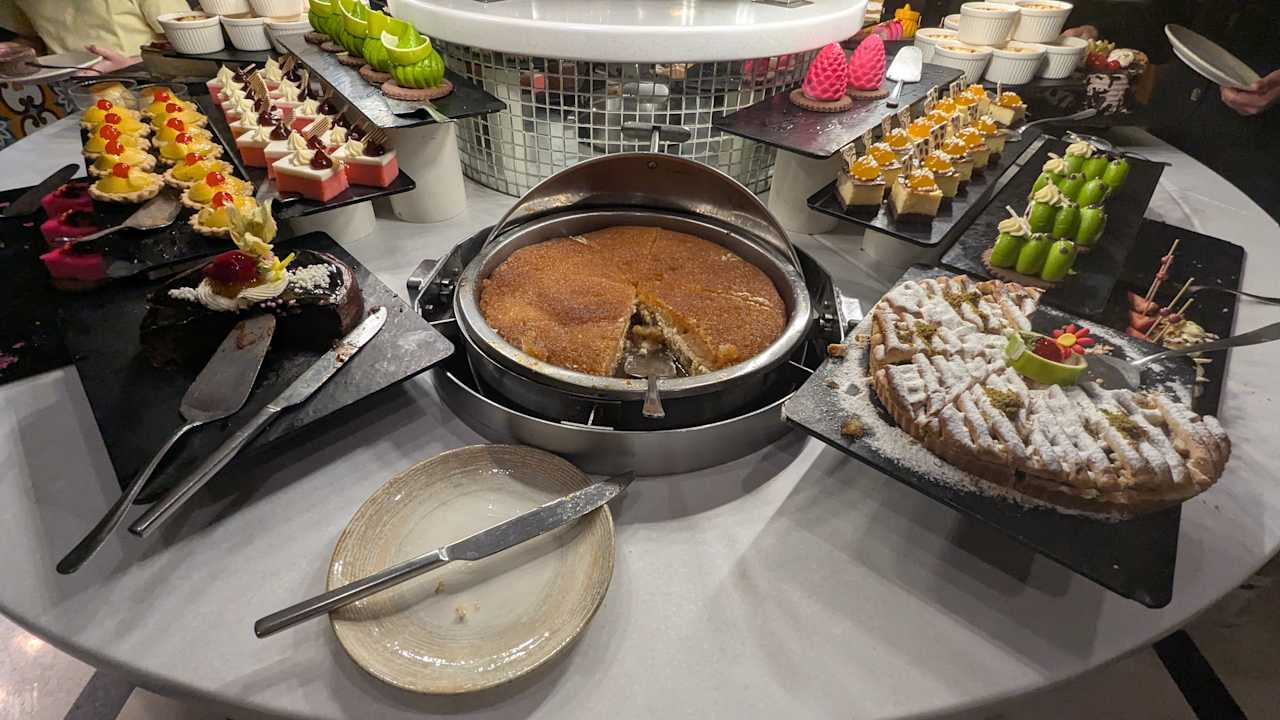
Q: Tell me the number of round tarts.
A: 12